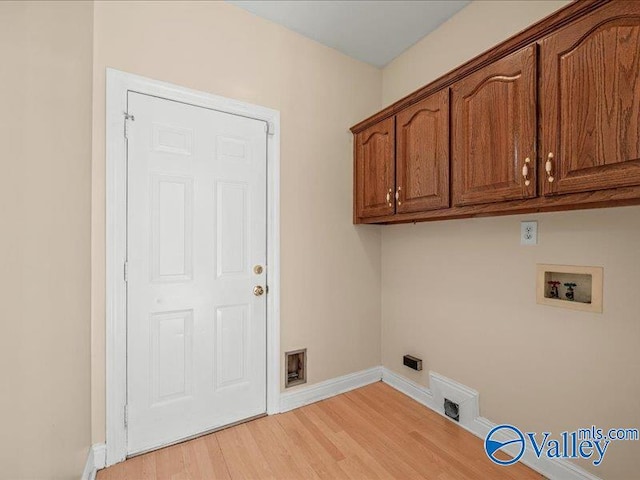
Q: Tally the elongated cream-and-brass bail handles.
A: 4